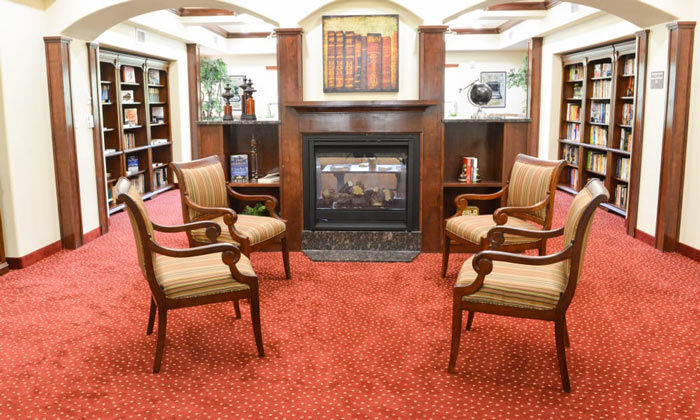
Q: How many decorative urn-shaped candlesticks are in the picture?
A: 3